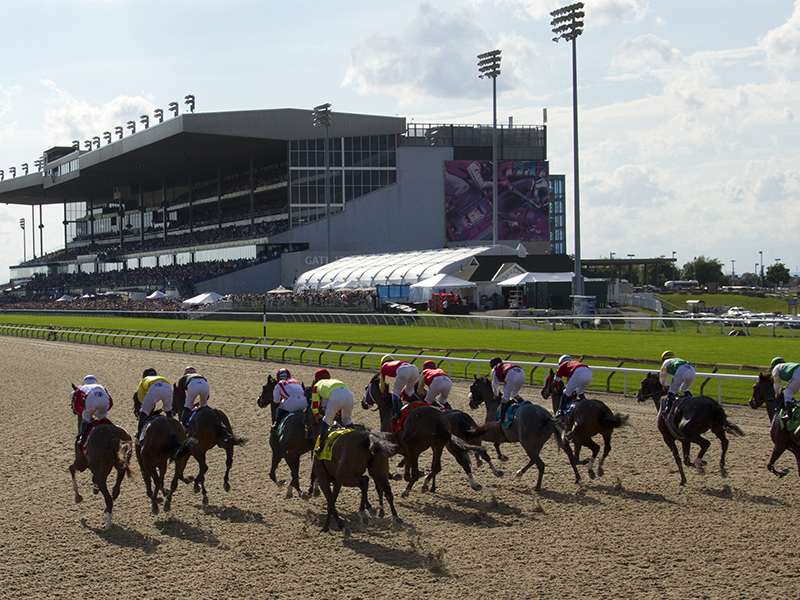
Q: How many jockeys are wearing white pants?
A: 11